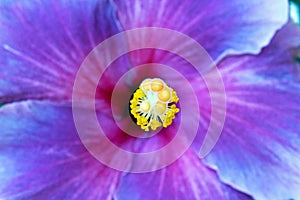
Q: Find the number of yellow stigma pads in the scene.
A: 5